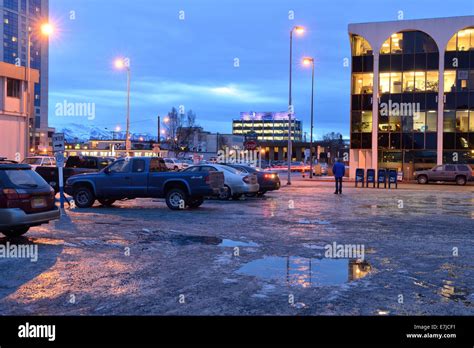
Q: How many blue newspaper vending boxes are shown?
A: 4